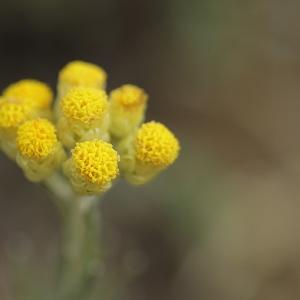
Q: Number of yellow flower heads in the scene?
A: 8